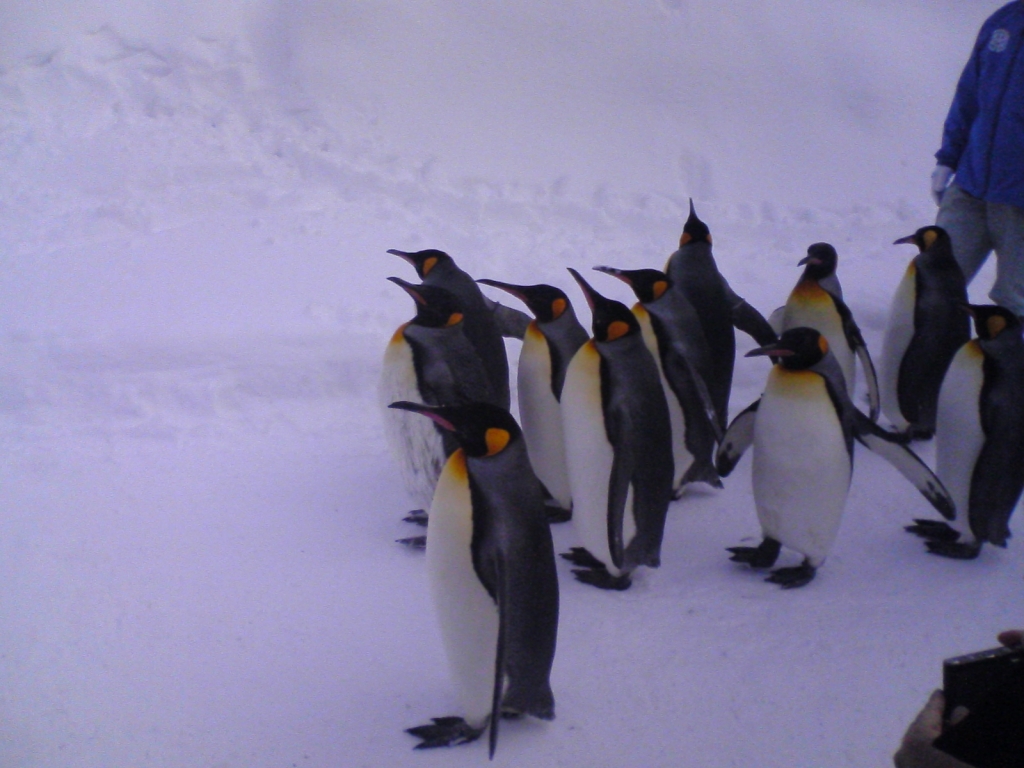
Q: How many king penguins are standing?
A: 11